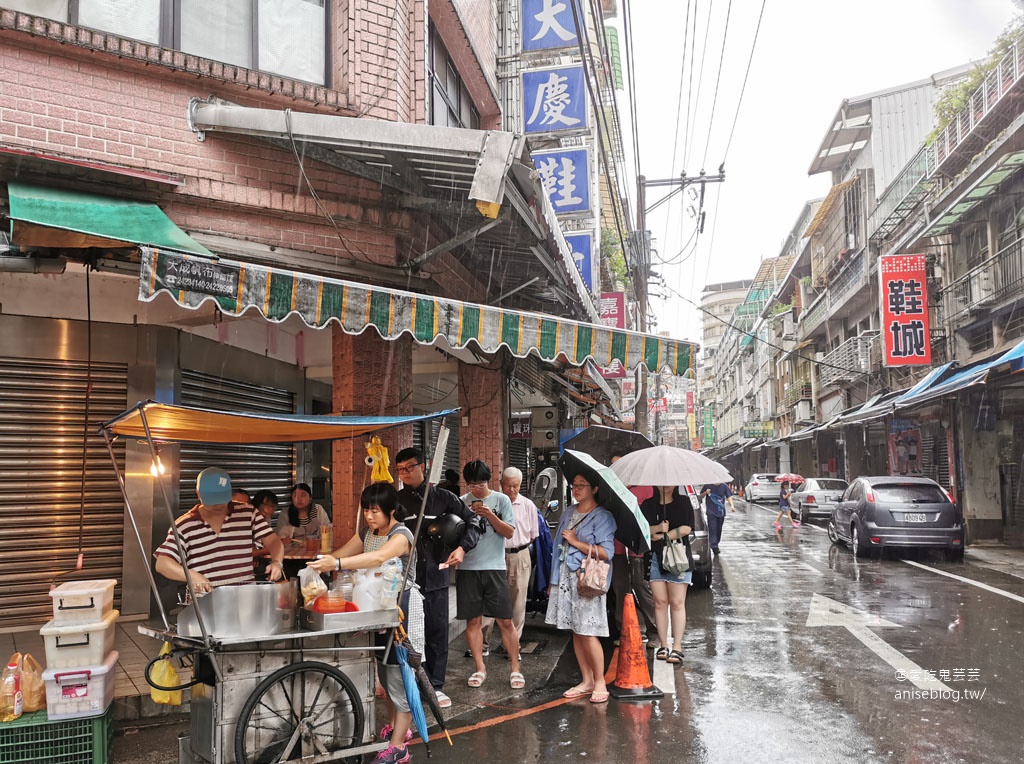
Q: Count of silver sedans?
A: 1